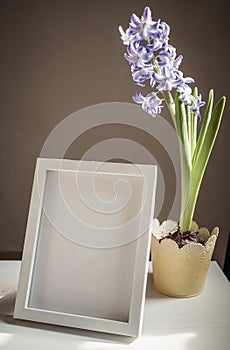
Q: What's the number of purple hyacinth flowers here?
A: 1